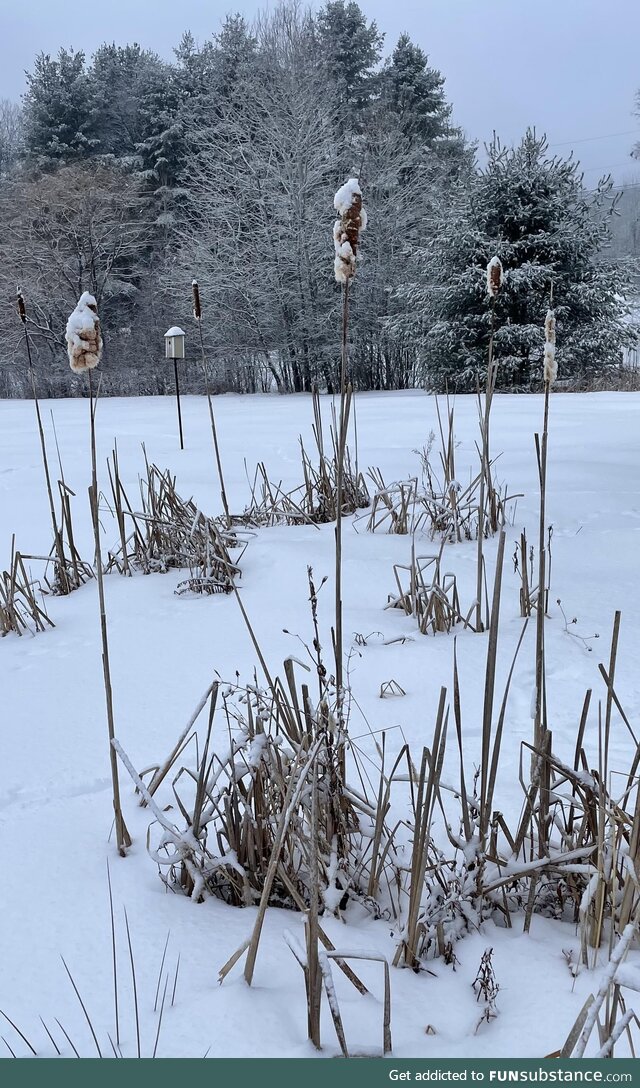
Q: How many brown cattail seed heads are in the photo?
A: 6